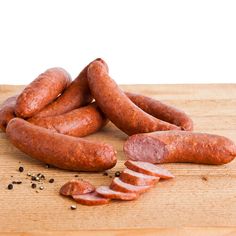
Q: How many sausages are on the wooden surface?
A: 8